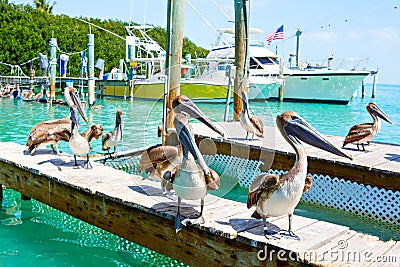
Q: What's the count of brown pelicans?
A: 8